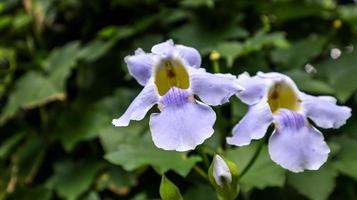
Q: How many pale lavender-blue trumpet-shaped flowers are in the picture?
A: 2